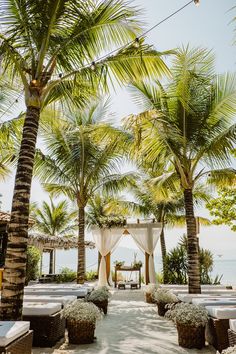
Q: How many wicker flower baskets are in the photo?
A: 5